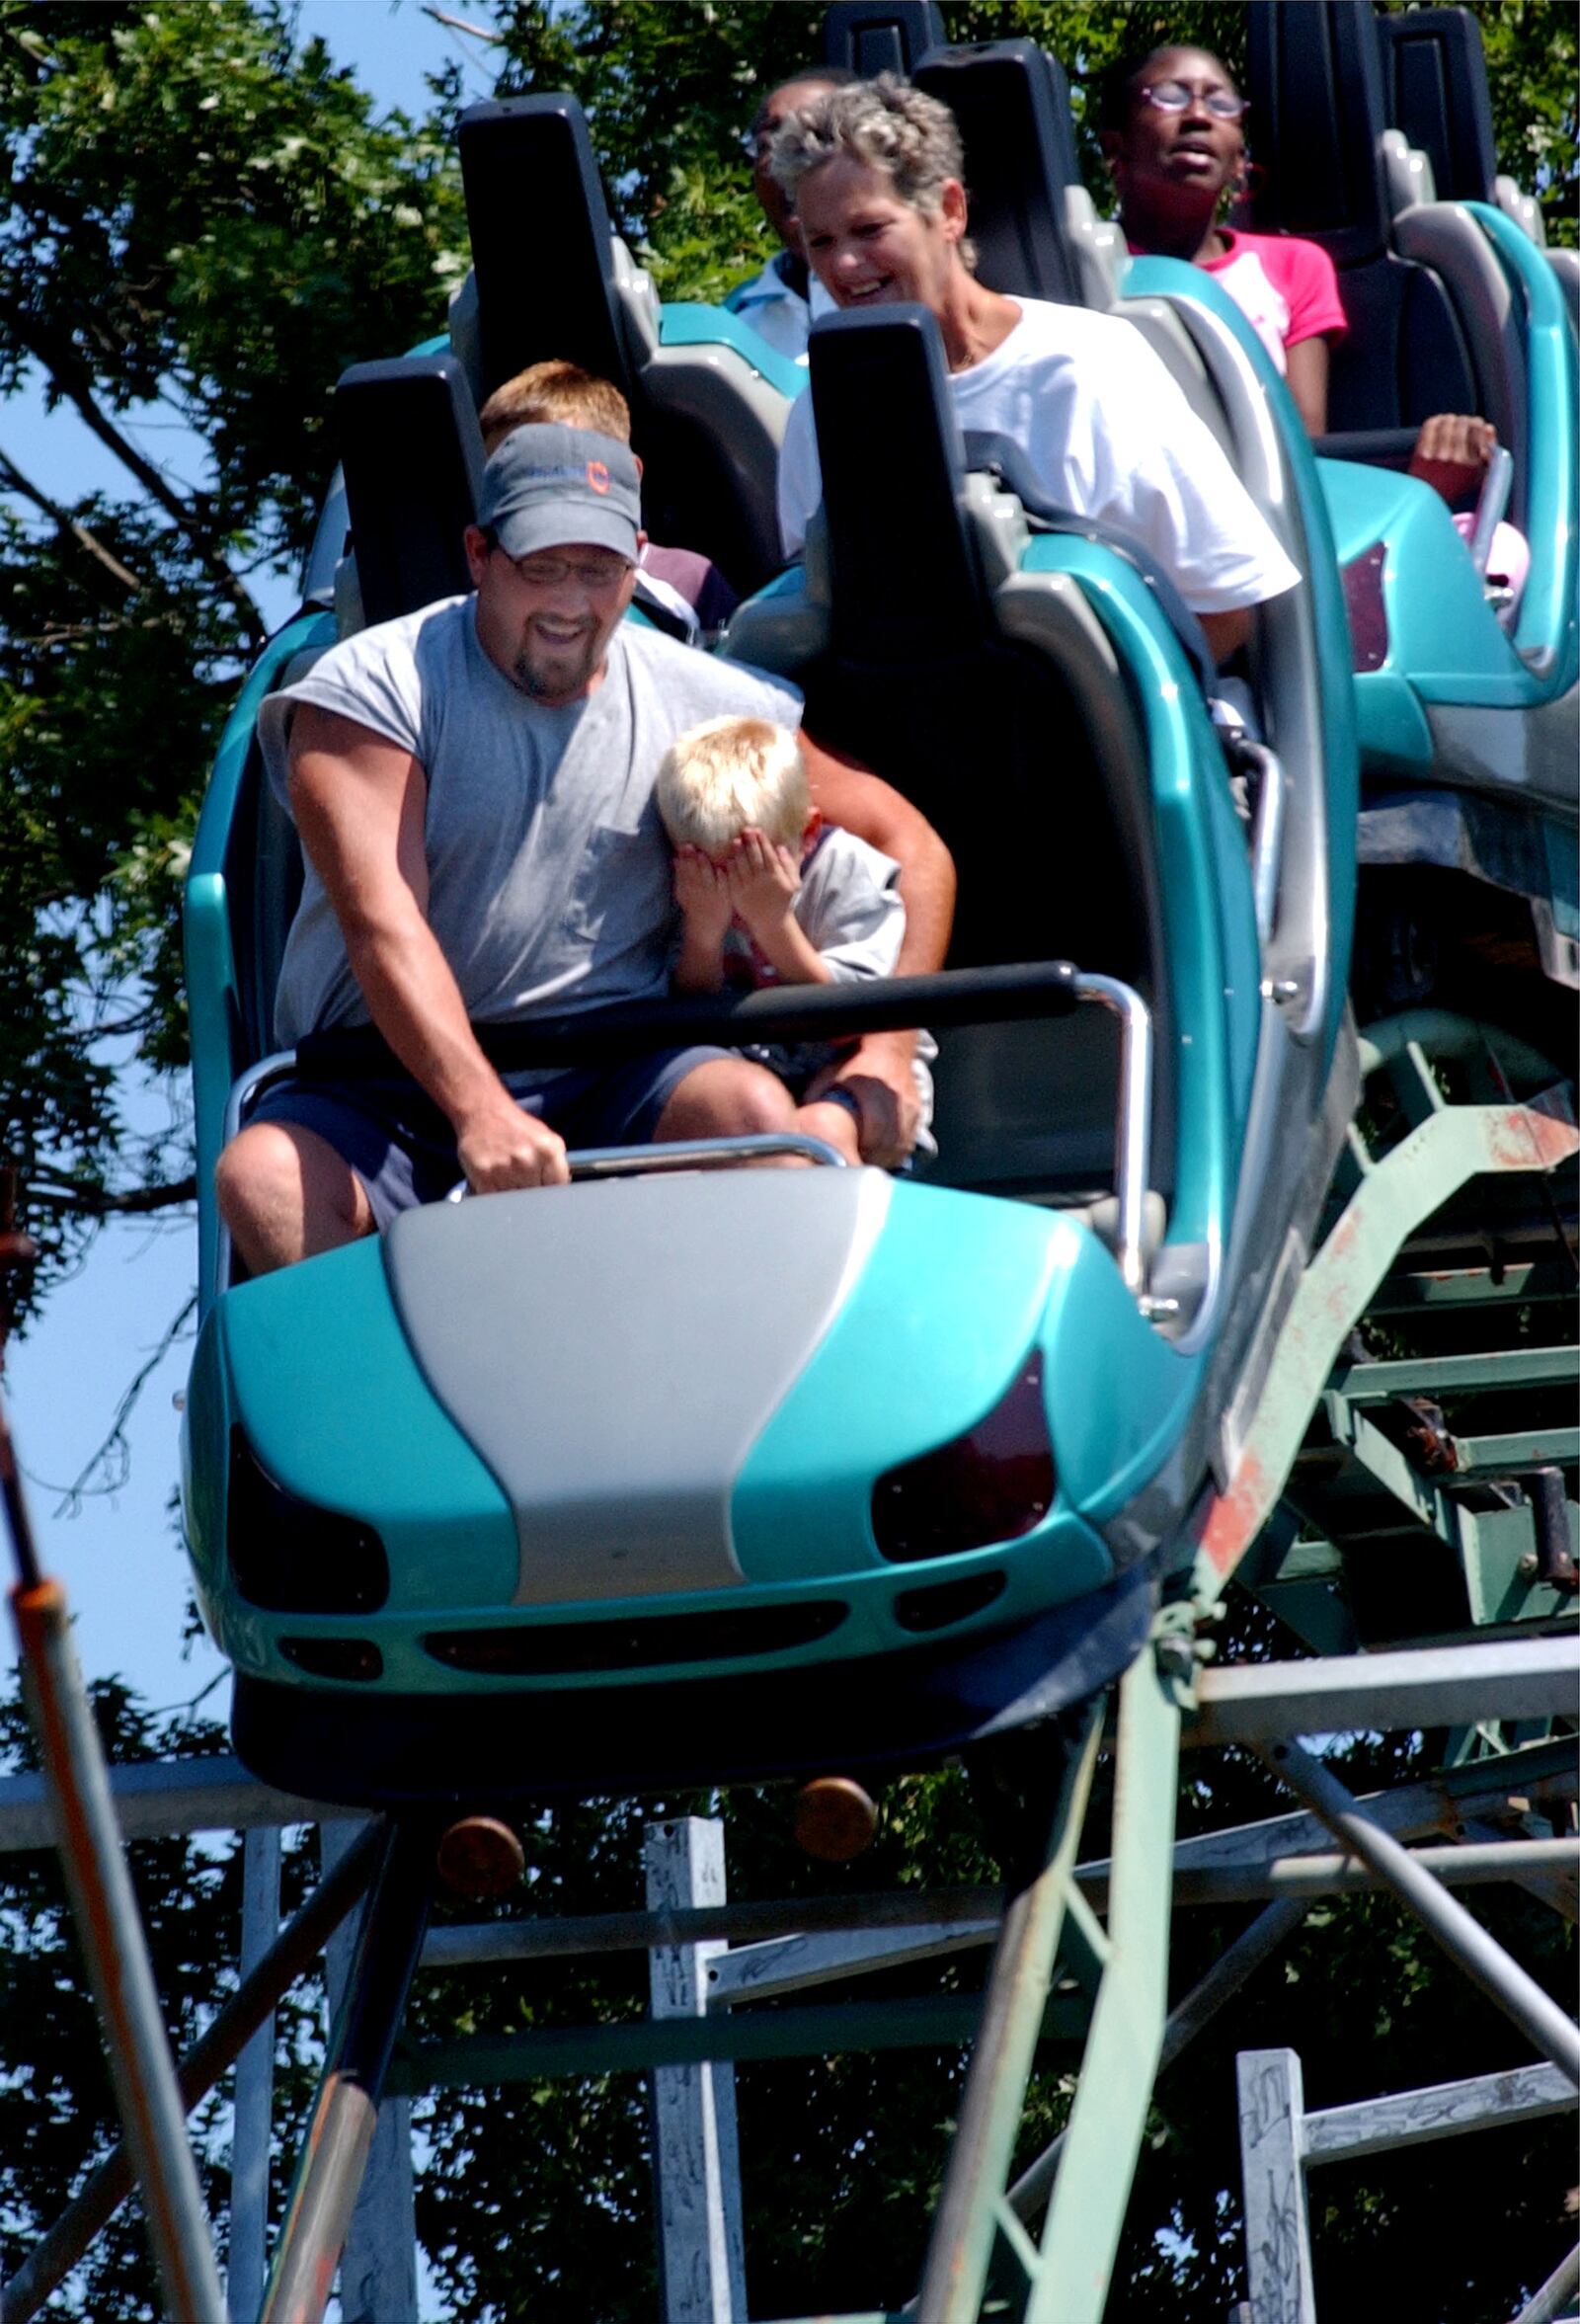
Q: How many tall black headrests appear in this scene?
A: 7